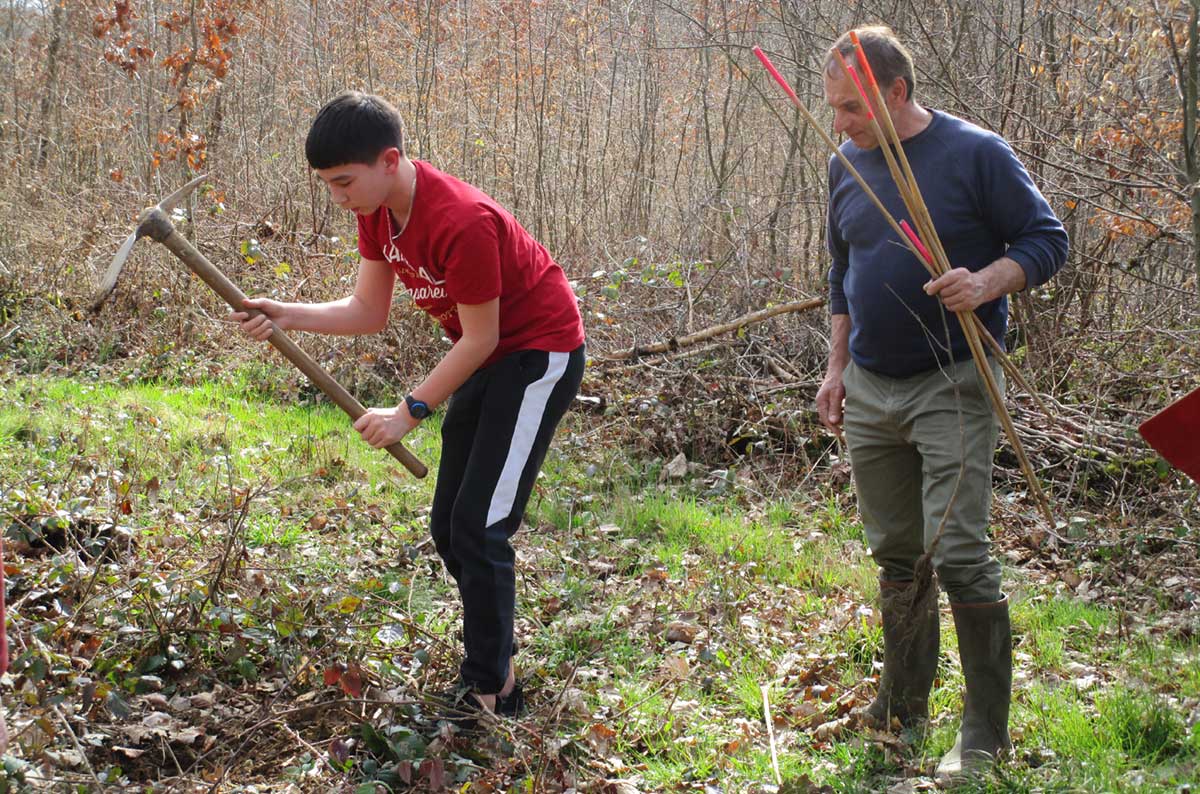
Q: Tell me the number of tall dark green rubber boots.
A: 2